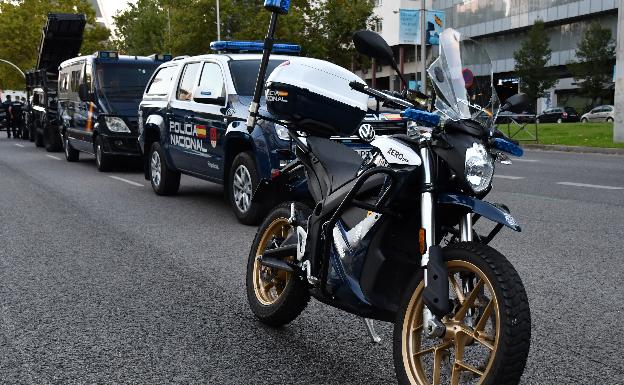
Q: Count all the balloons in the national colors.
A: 0